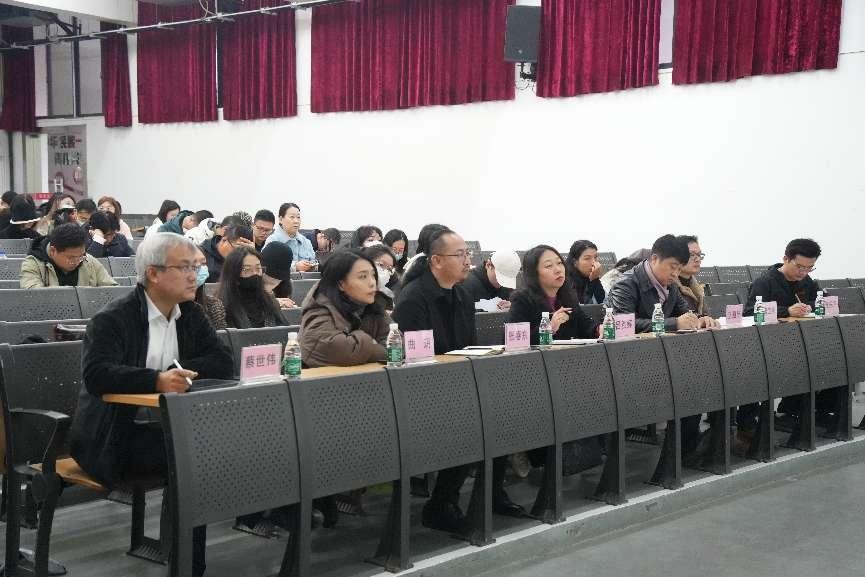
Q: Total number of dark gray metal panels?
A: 11